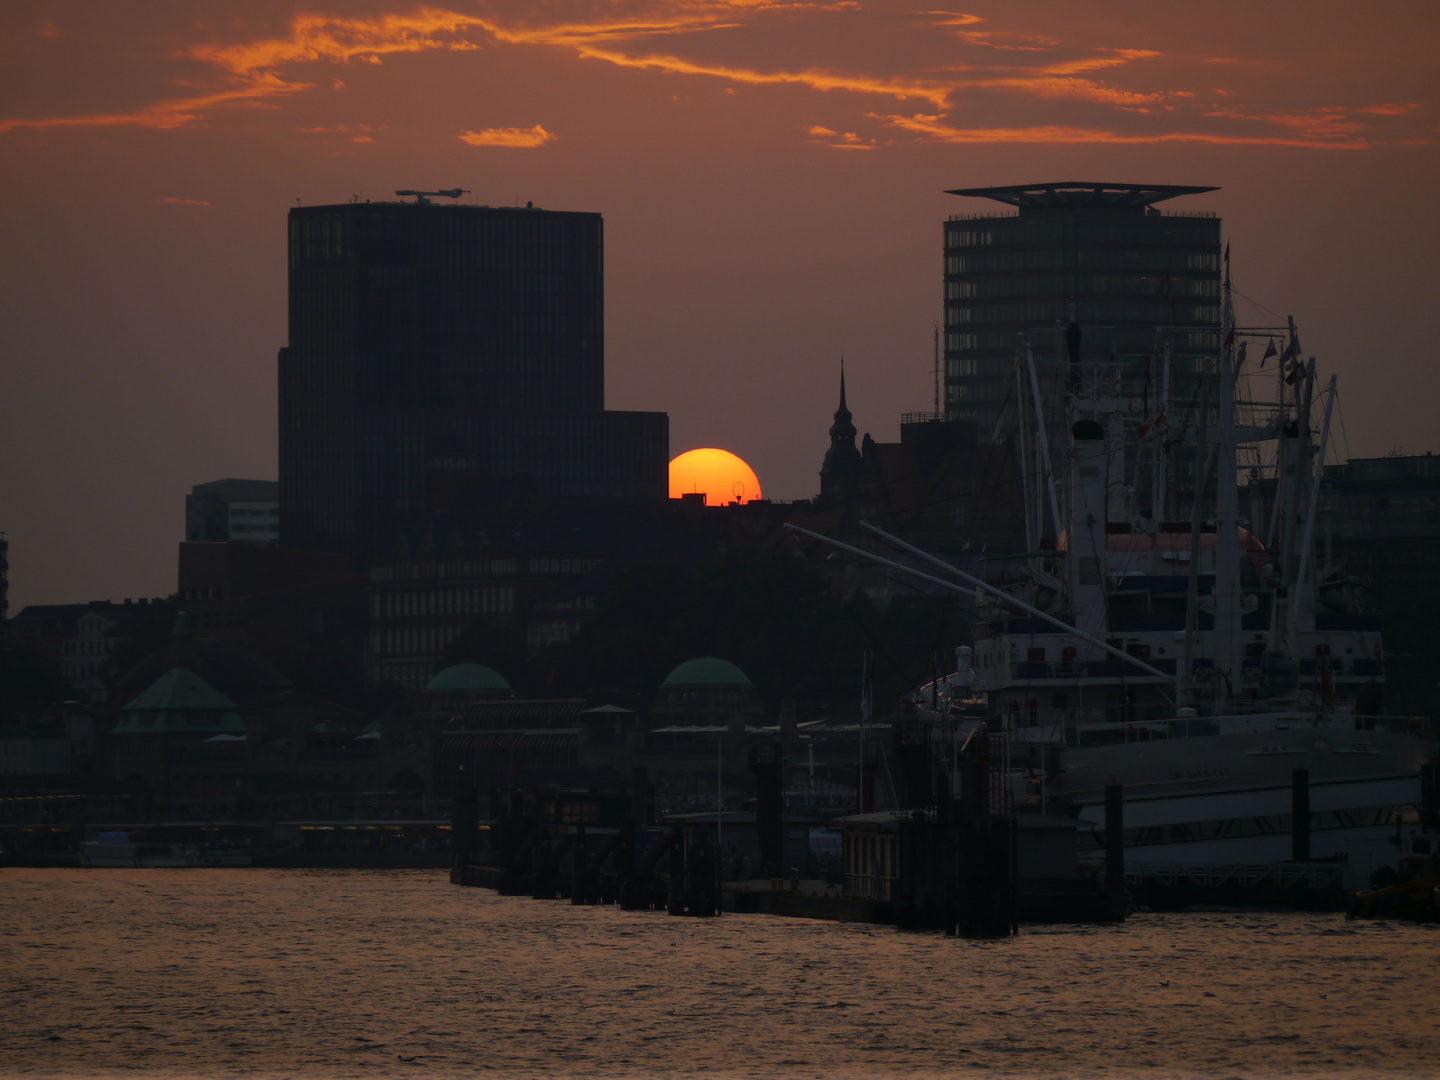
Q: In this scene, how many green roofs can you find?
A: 3